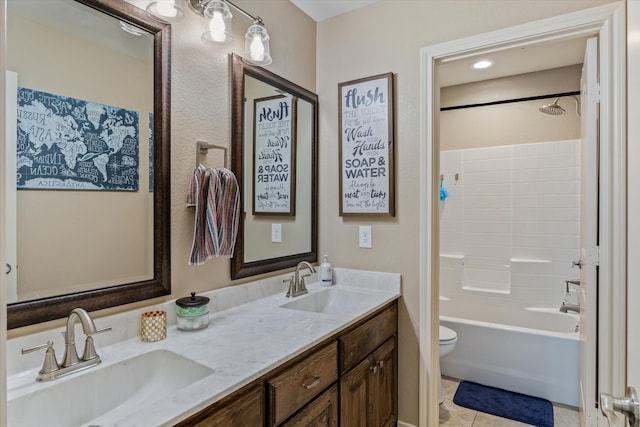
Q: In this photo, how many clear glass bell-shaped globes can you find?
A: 3